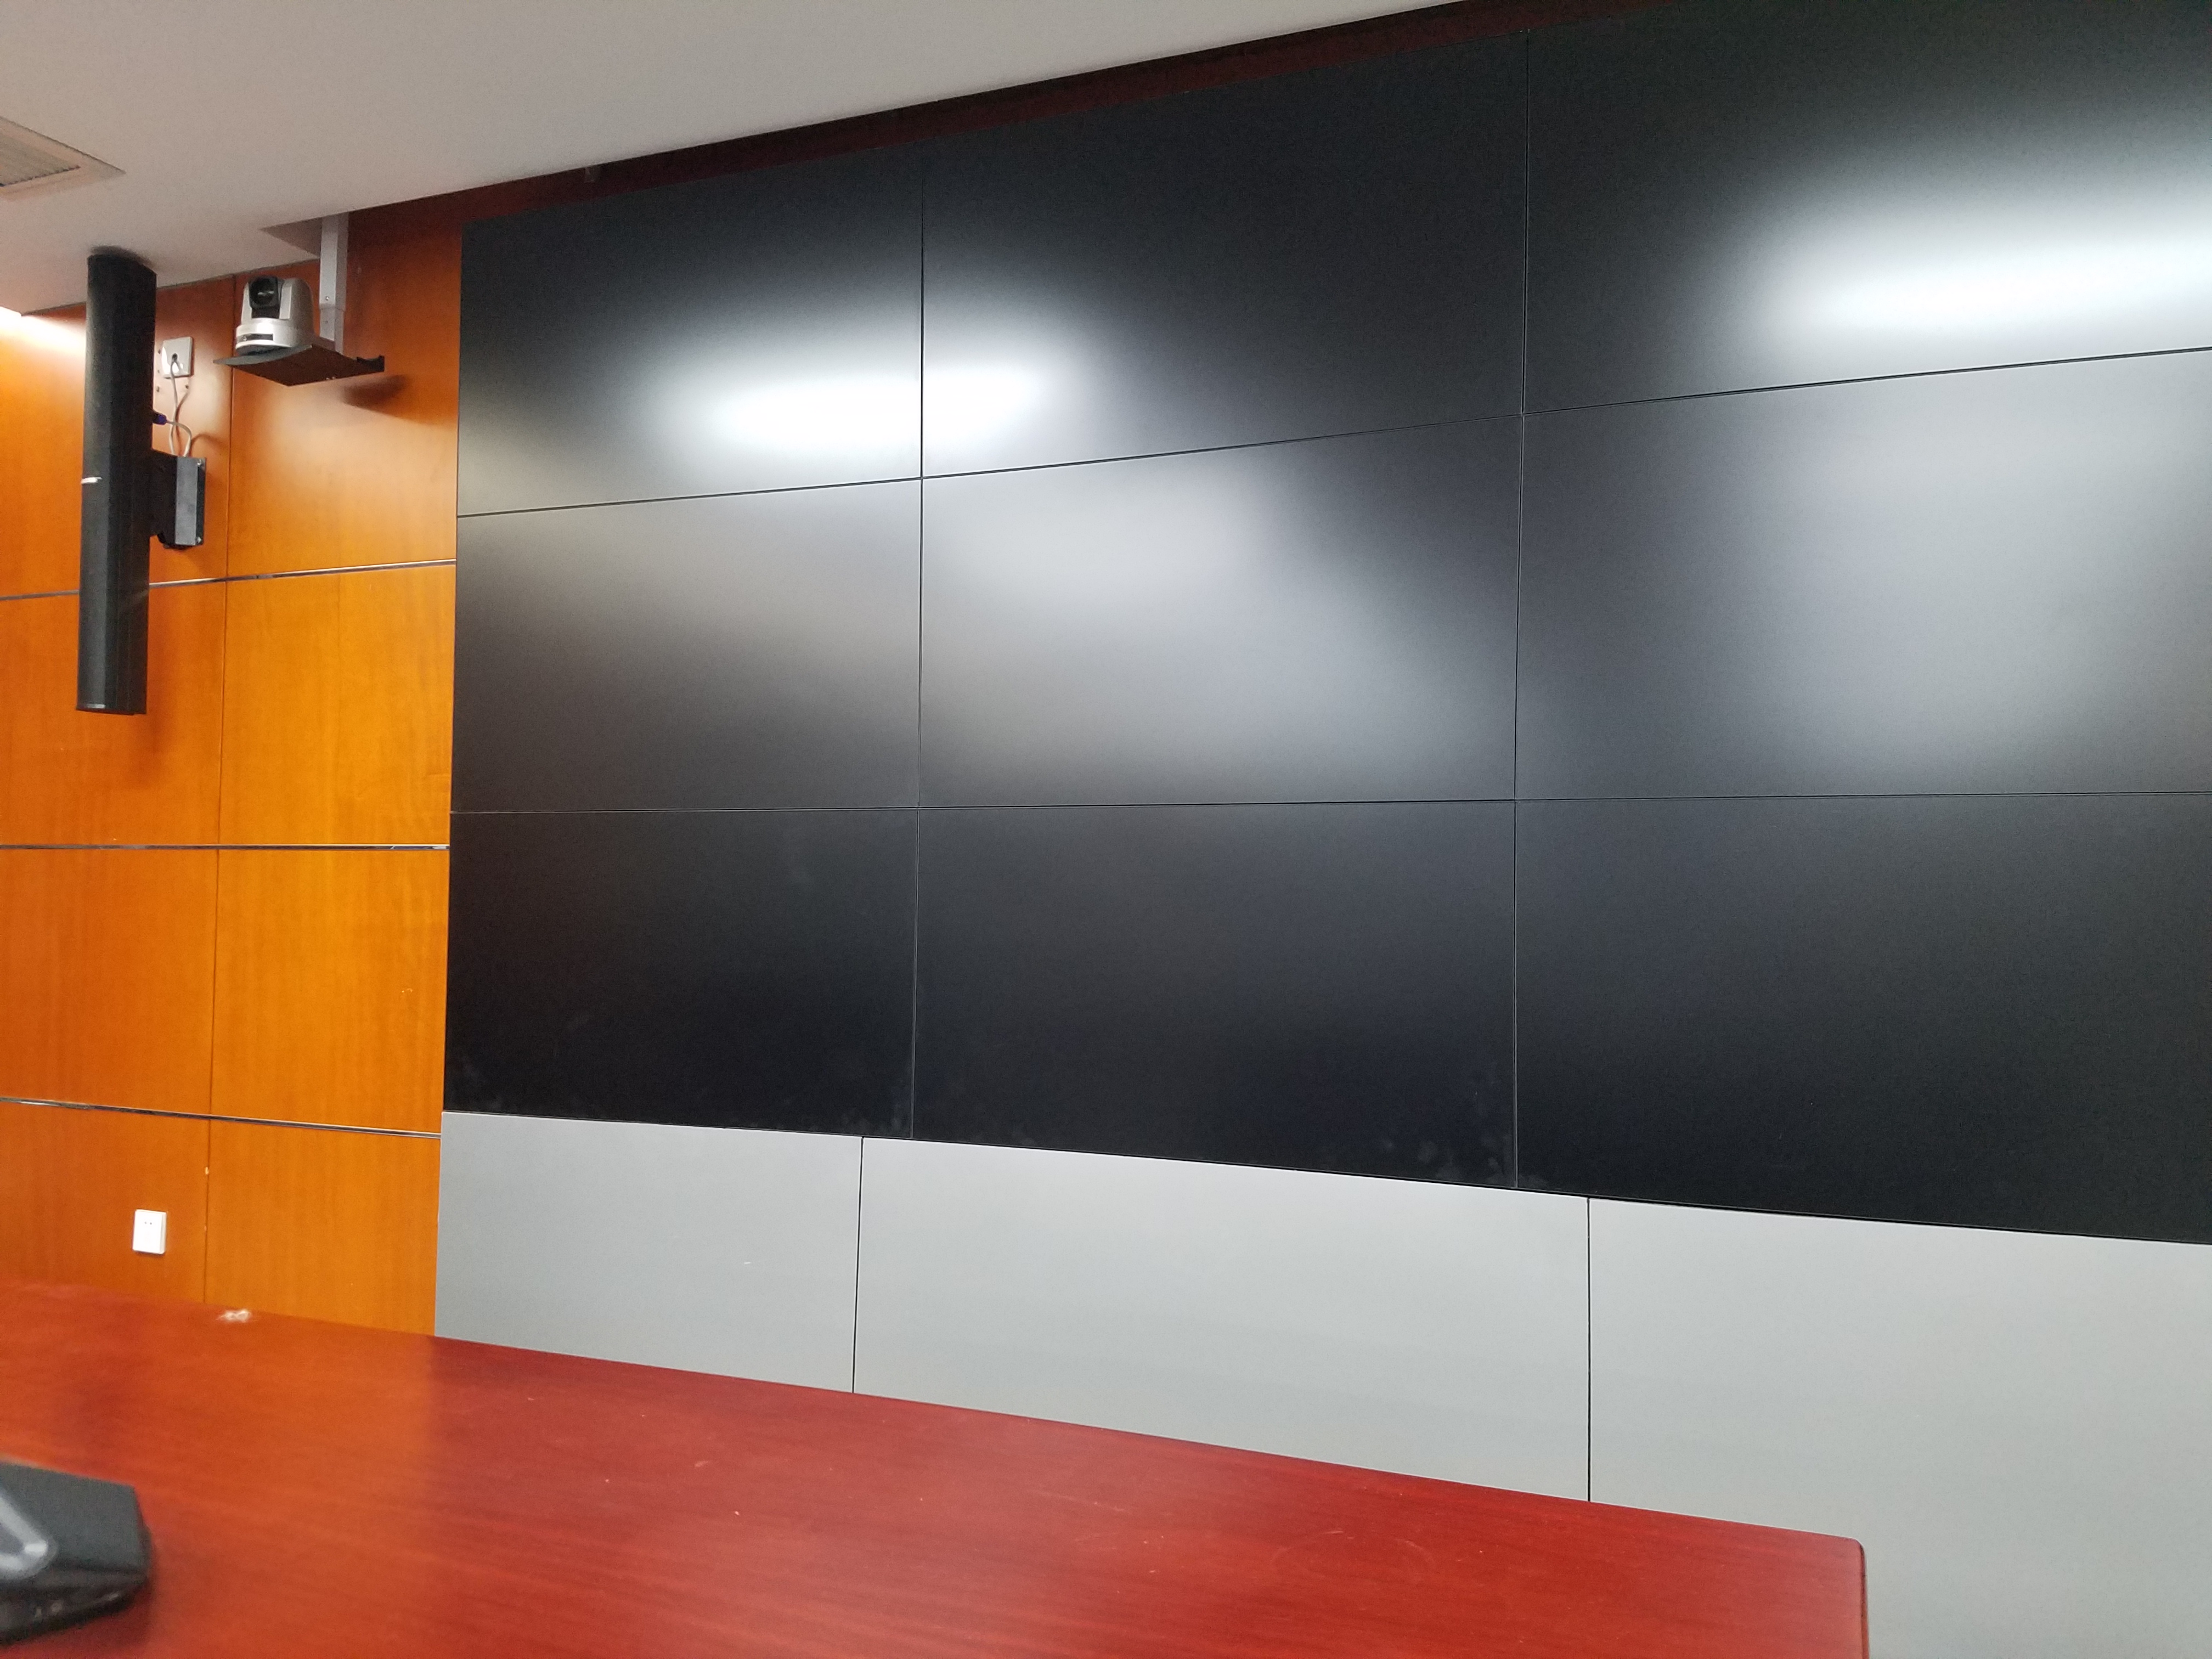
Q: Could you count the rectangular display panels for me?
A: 9